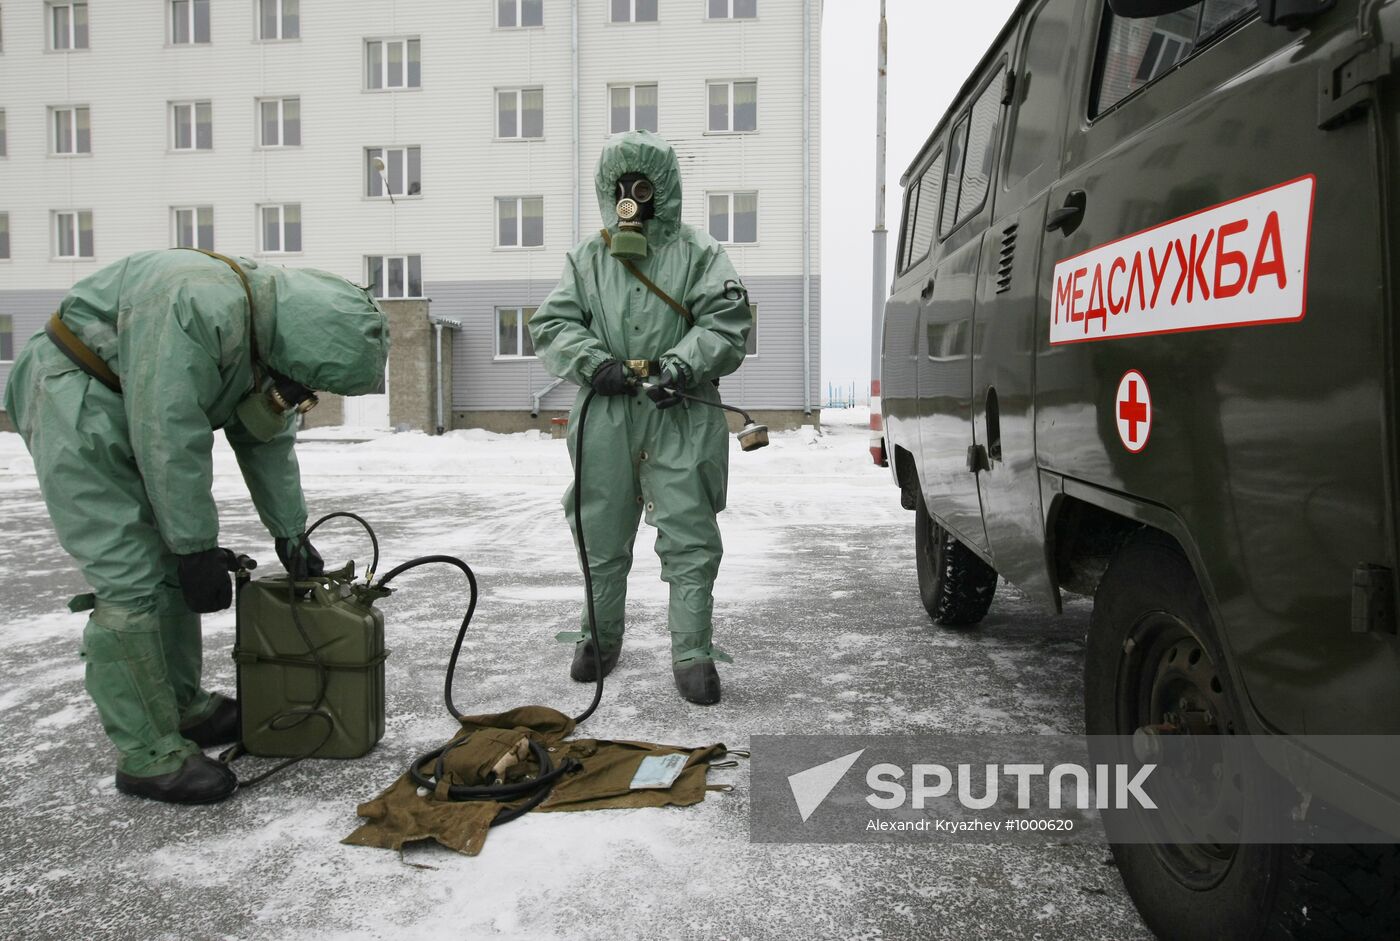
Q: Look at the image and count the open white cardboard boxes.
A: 0